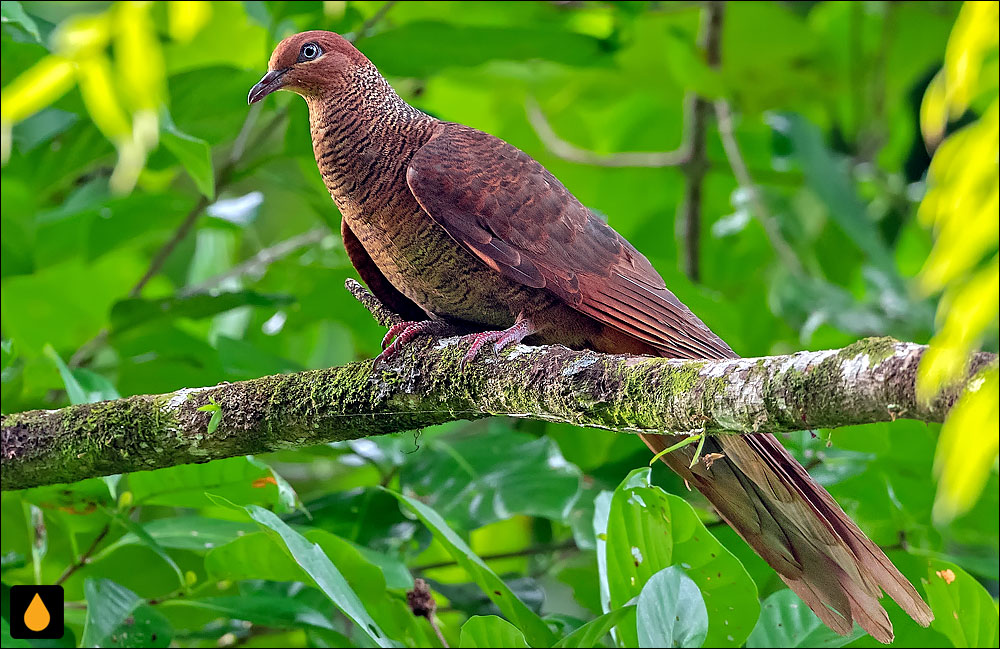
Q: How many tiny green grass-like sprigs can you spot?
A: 2